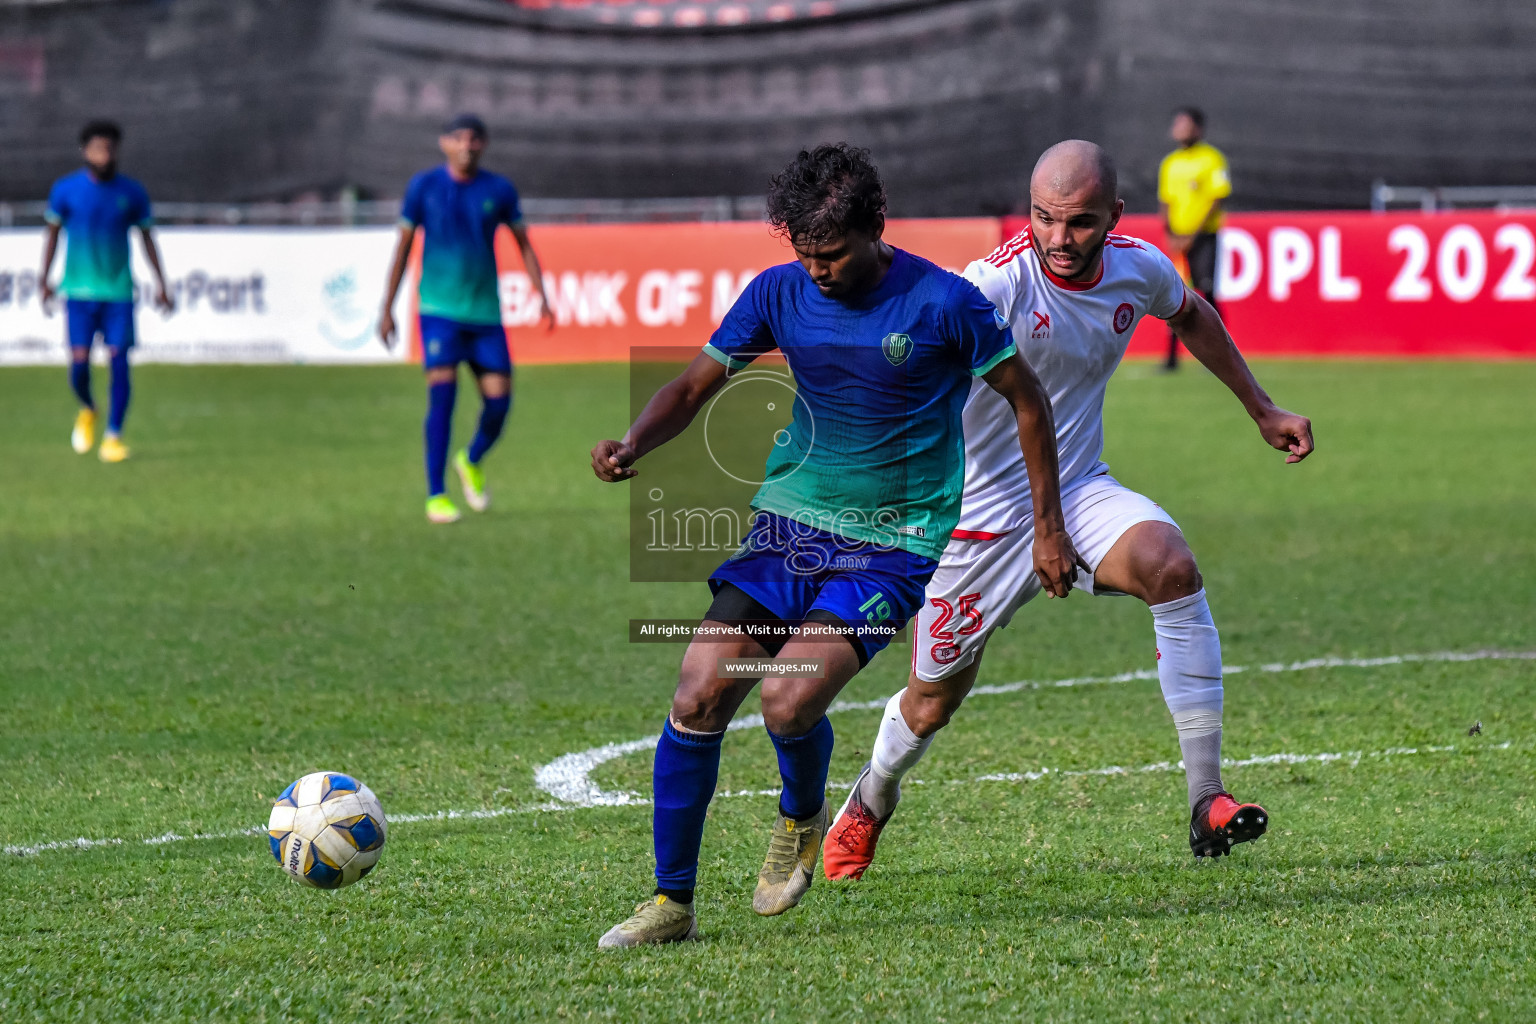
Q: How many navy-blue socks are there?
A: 6